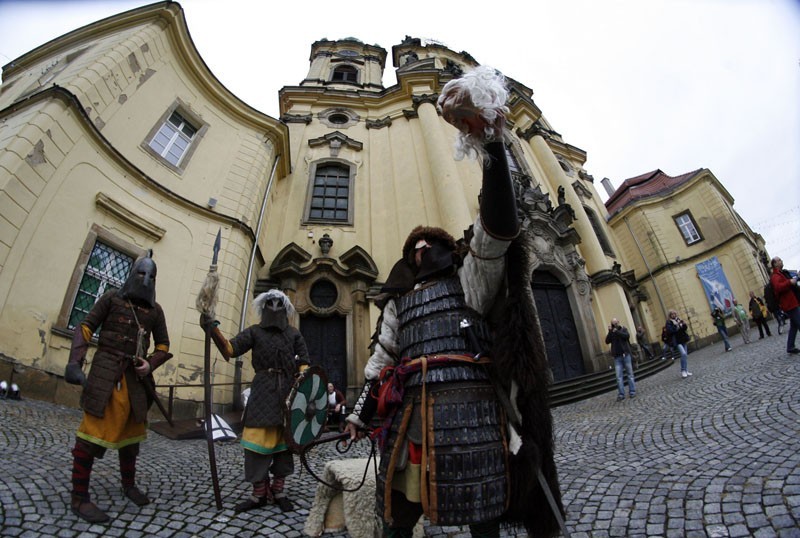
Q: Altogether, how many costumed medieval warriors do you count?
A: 3